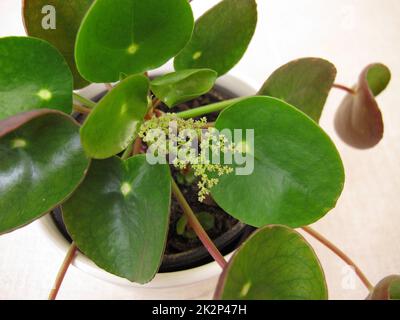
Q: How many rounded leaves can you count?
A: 13